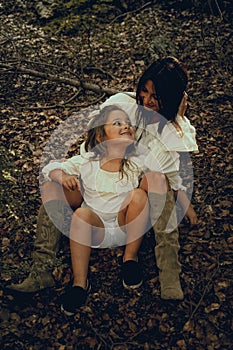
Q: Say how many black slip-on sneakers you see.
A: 2